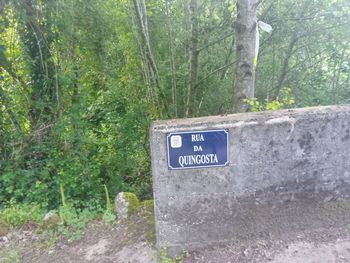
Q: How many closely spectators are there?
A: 0